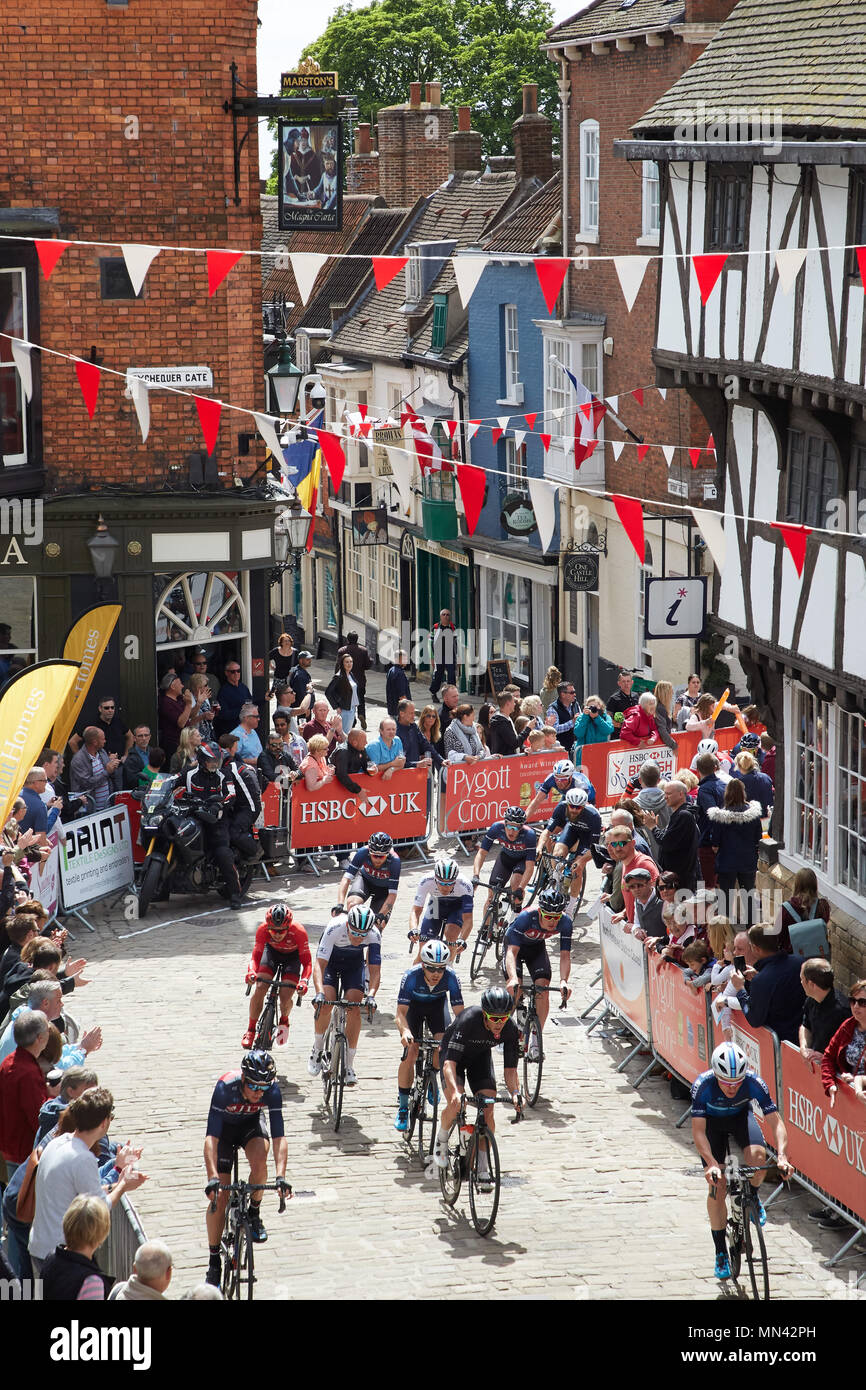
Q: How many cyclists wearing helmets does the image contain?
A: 14